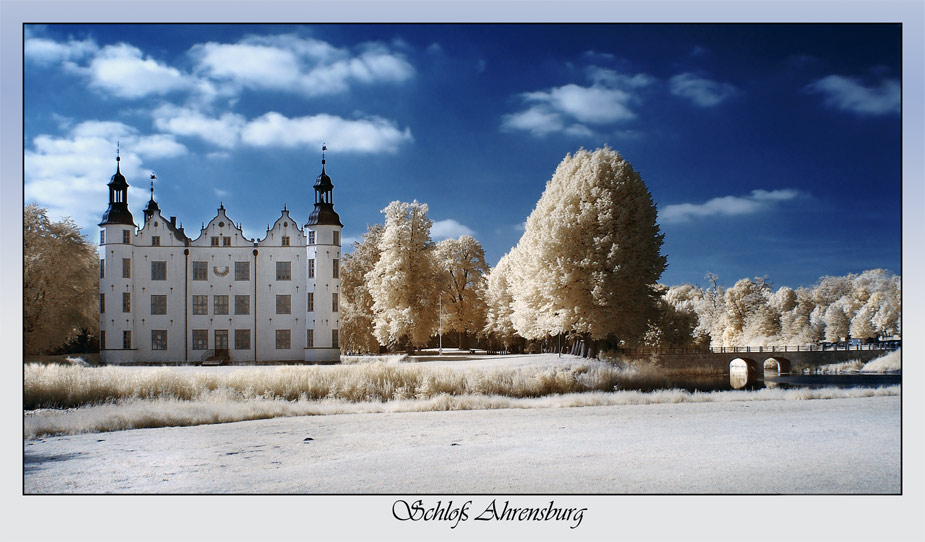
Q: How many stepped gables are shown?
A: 3